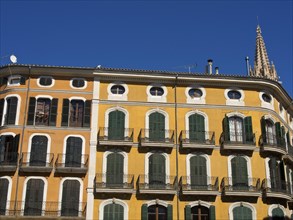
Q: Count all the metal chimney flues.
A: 3